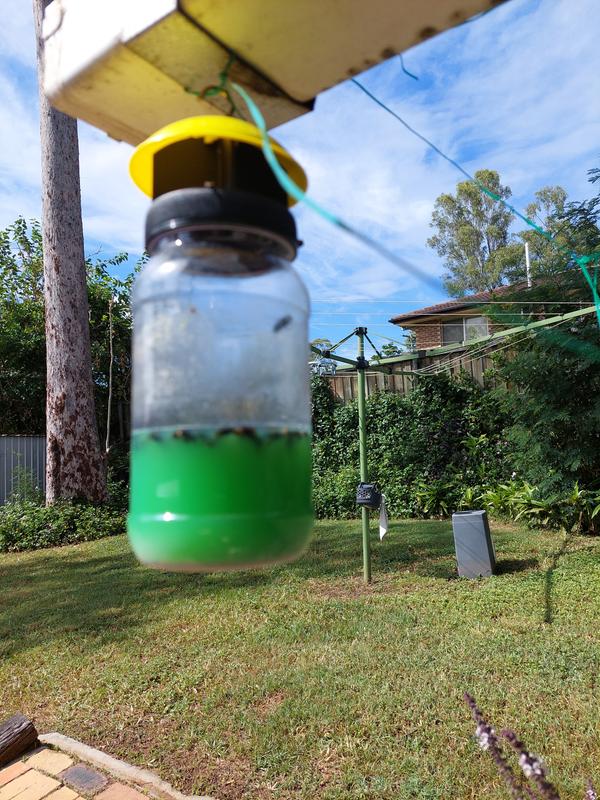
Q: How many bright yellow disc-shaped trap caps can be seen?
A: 1